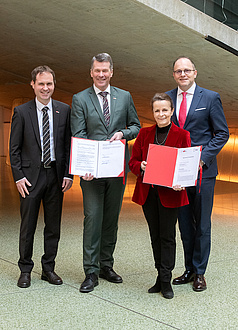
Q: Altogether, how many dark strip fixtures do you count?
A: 1